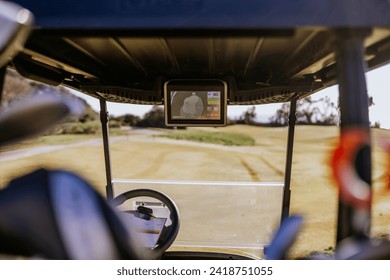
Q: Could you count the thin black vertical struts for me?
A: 2